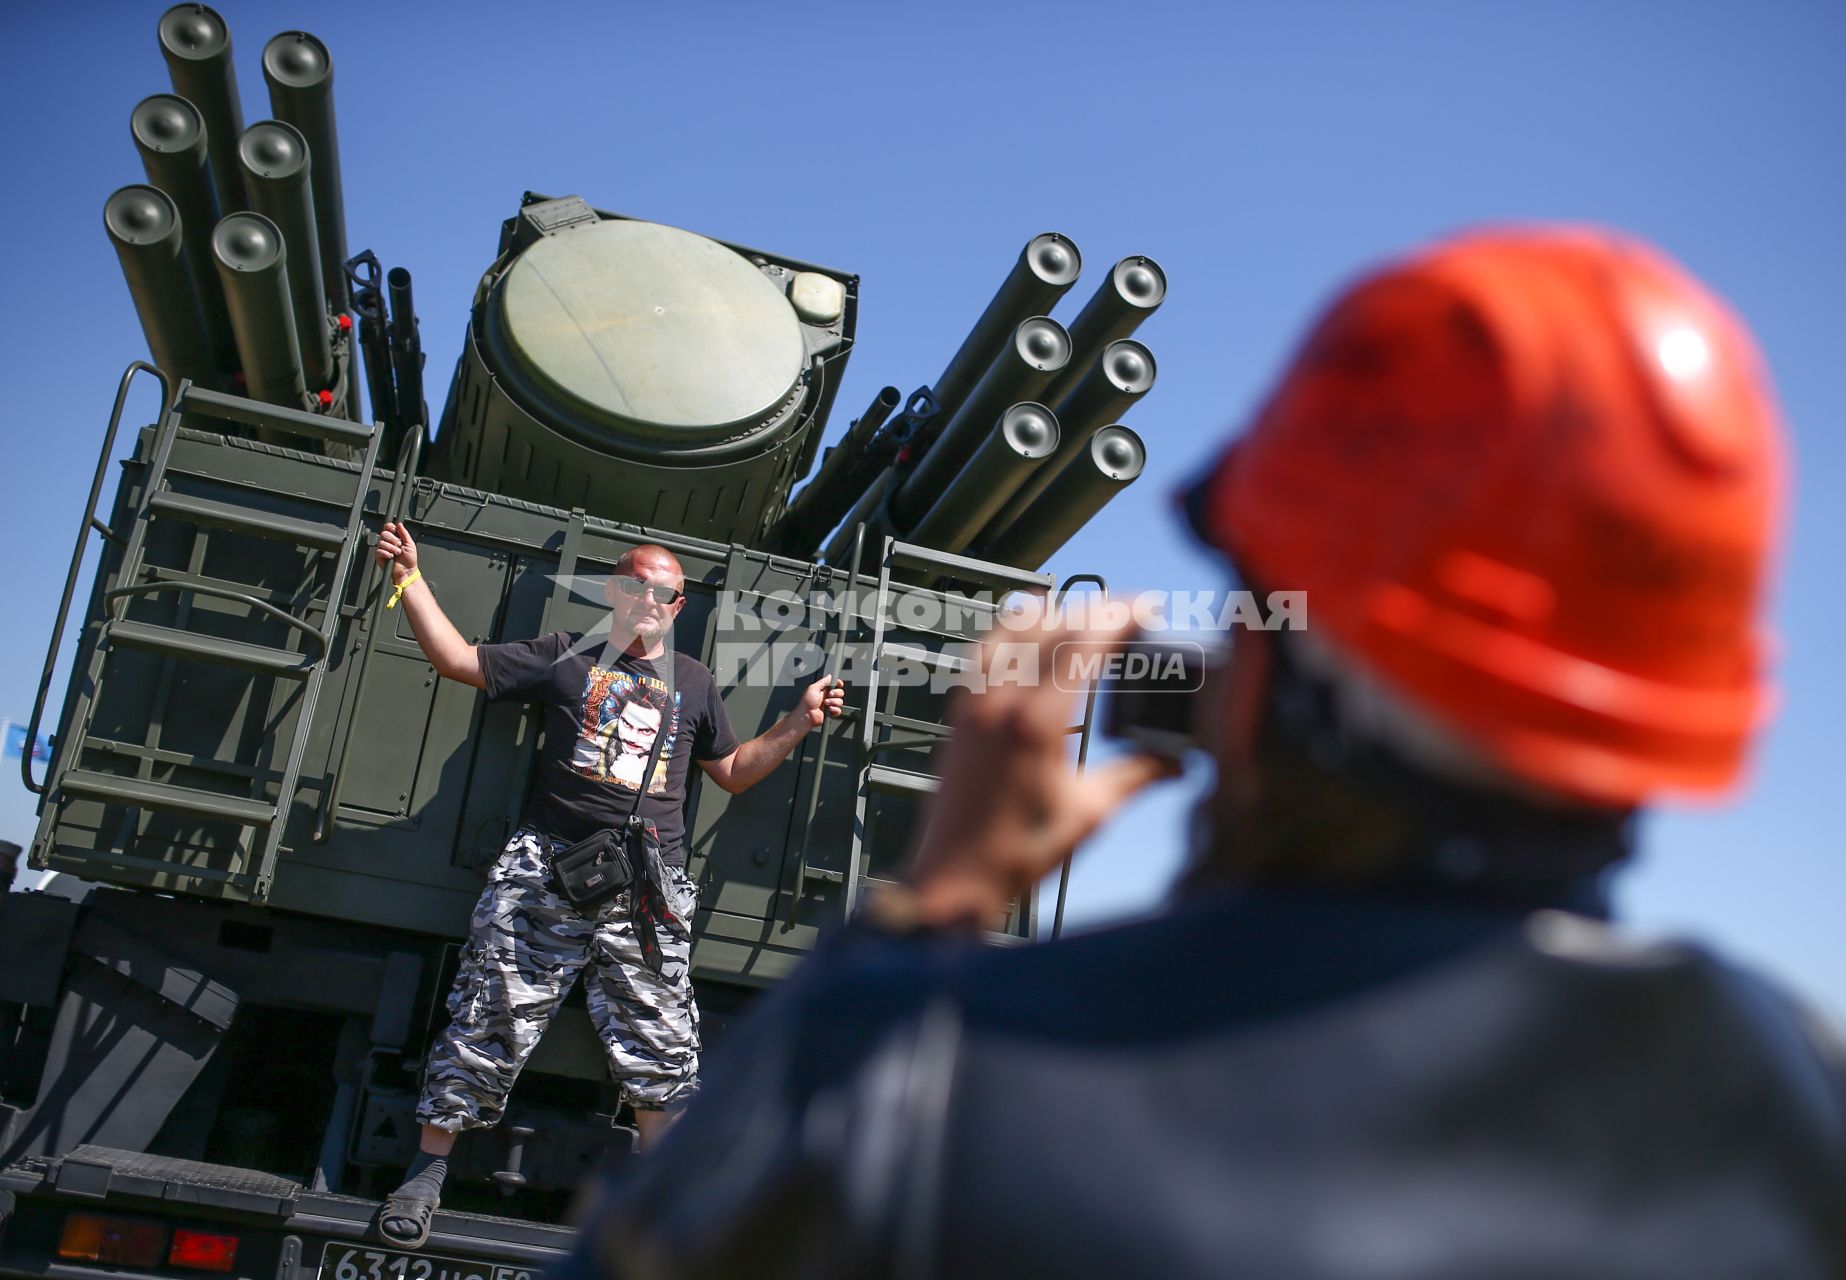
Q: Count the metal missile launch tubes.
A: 12